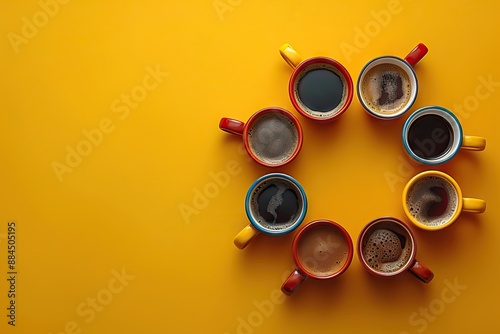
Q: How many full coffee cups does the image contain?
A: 8